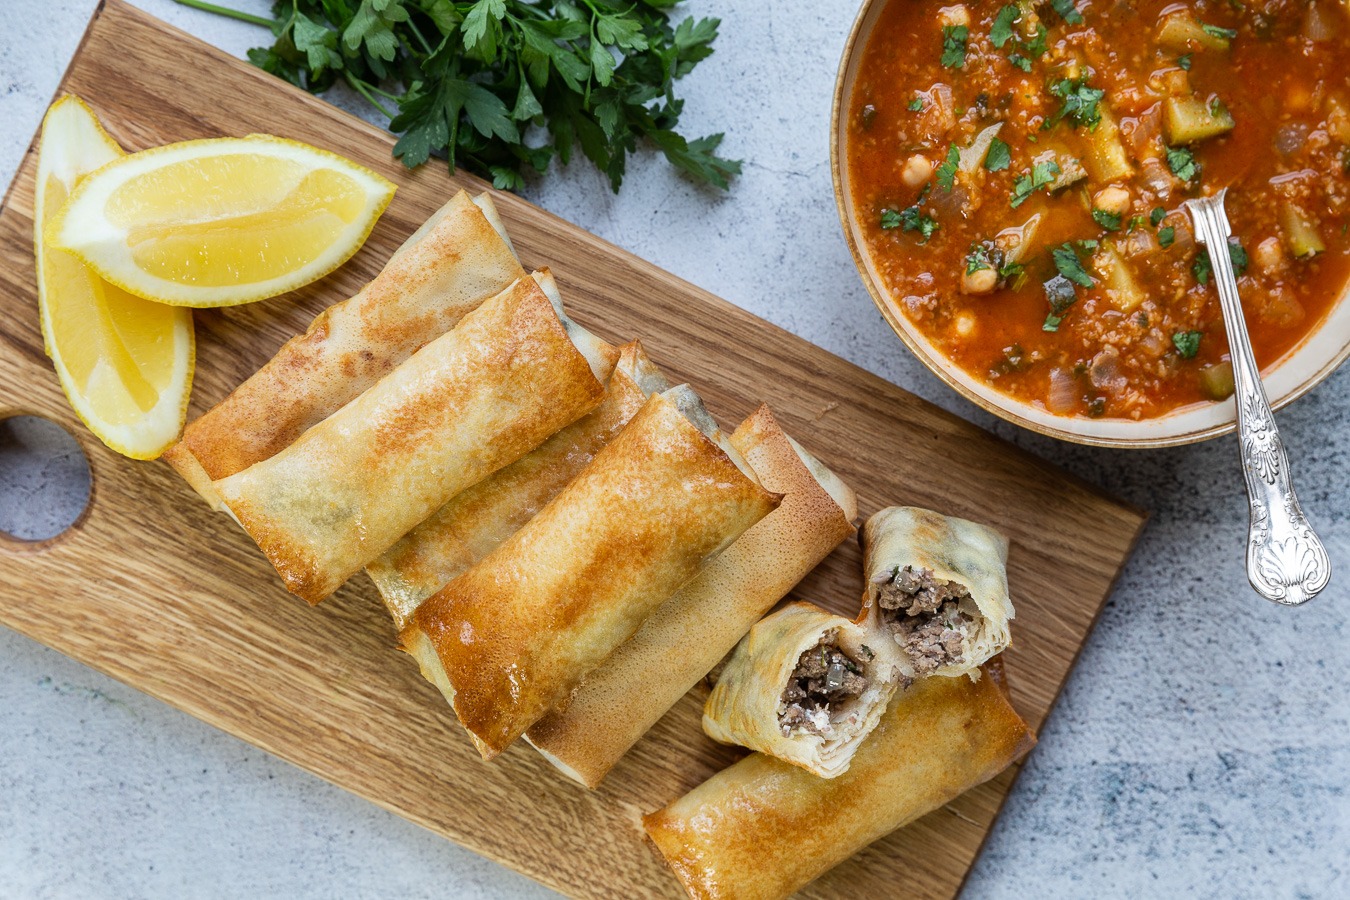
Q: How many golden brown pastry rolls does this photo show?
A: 7